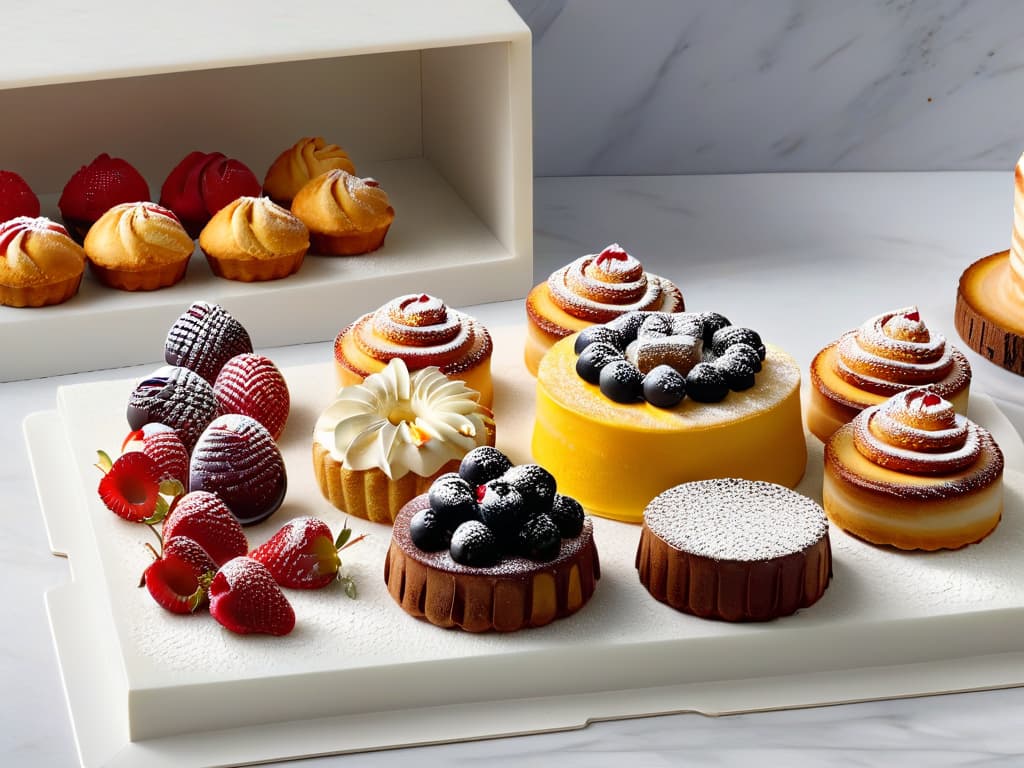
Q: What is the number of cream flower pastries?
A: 1